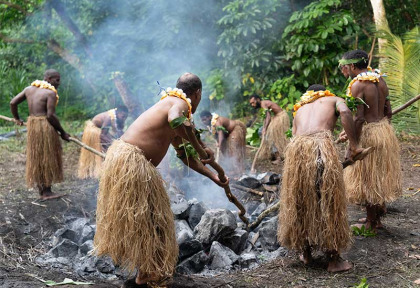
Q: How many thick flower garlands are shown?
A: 6